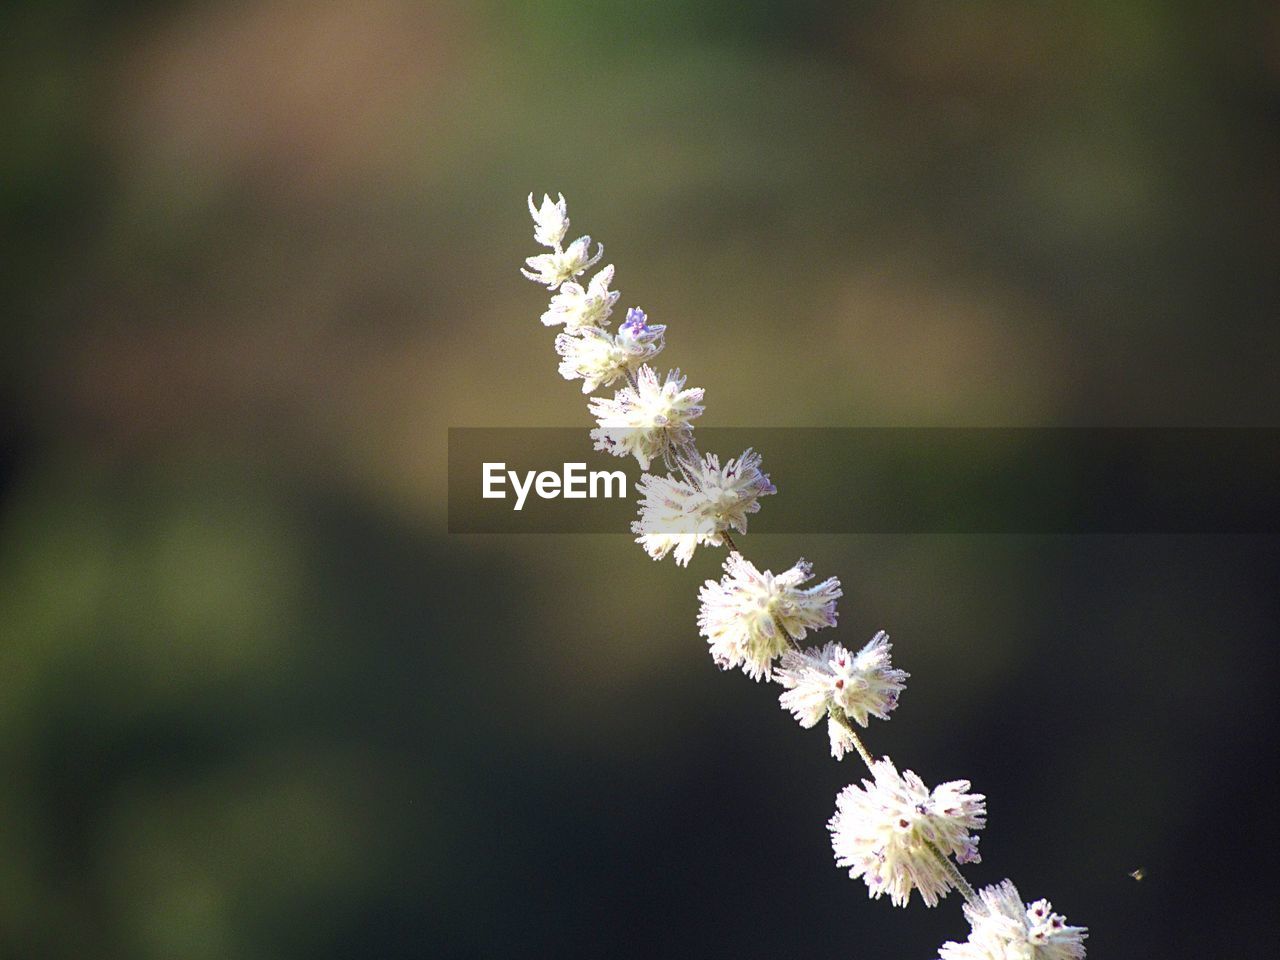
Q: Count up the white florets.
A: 10